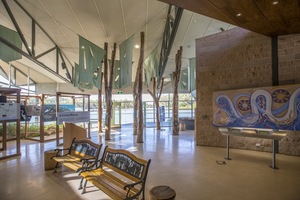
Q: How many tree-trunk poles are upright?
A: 6